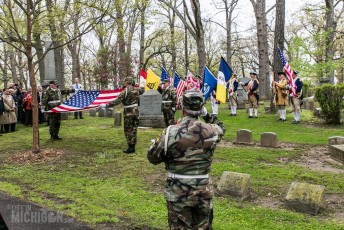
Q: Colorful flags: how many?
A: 9